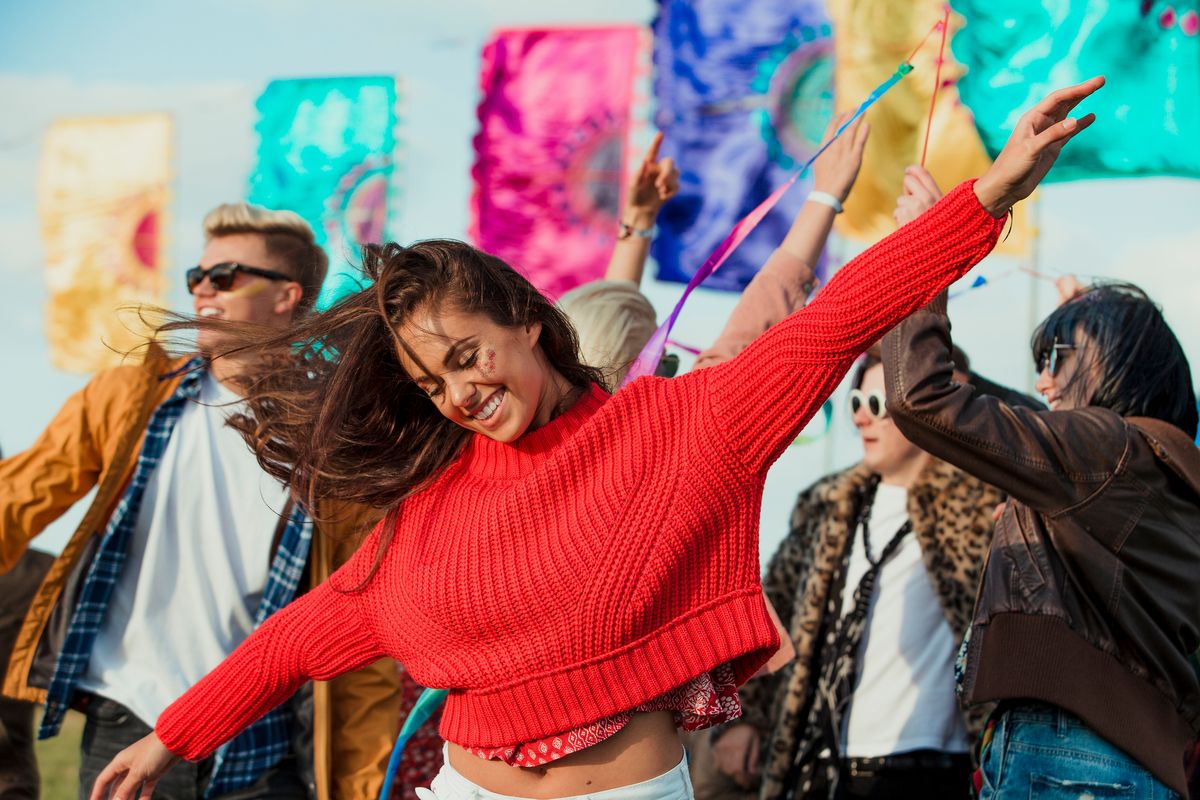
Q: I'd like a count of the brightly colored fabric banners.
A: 6